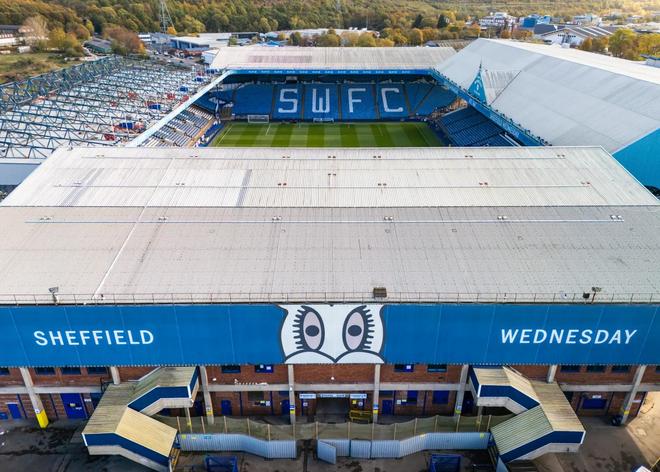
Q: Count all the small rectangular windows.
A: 12